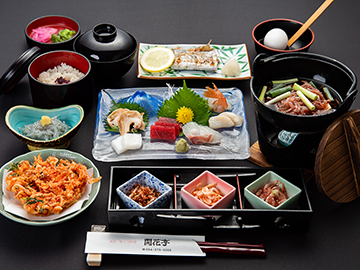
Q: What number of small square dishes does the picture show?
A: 3